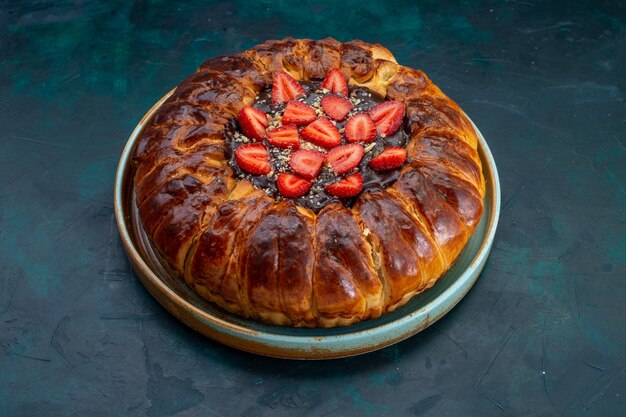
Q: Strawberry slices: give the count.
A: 15